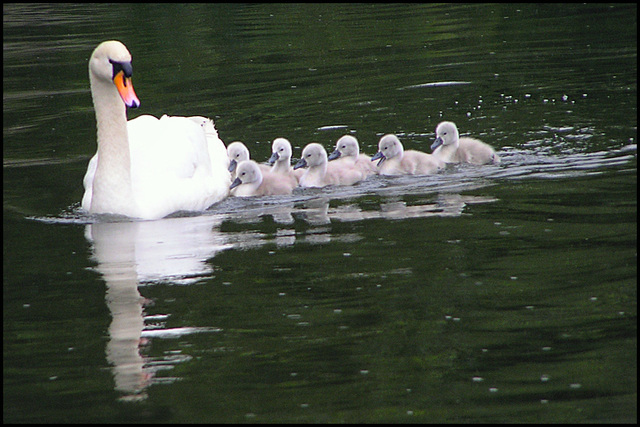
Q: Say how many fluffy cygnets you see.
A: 7